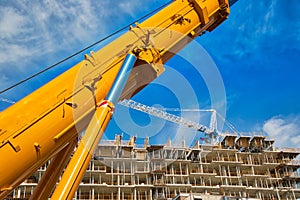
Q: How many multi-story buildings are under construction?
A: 1